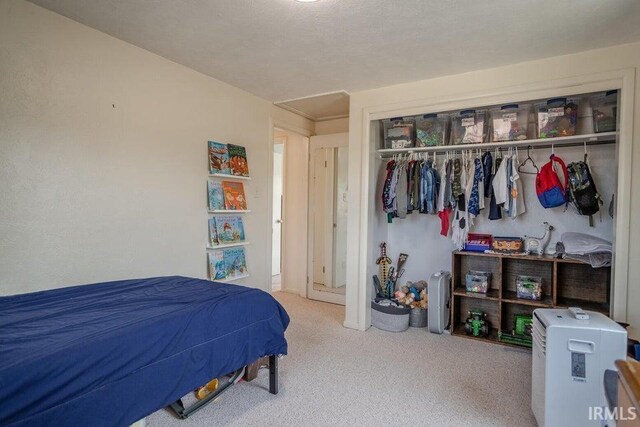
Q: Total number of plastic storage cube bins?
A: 8